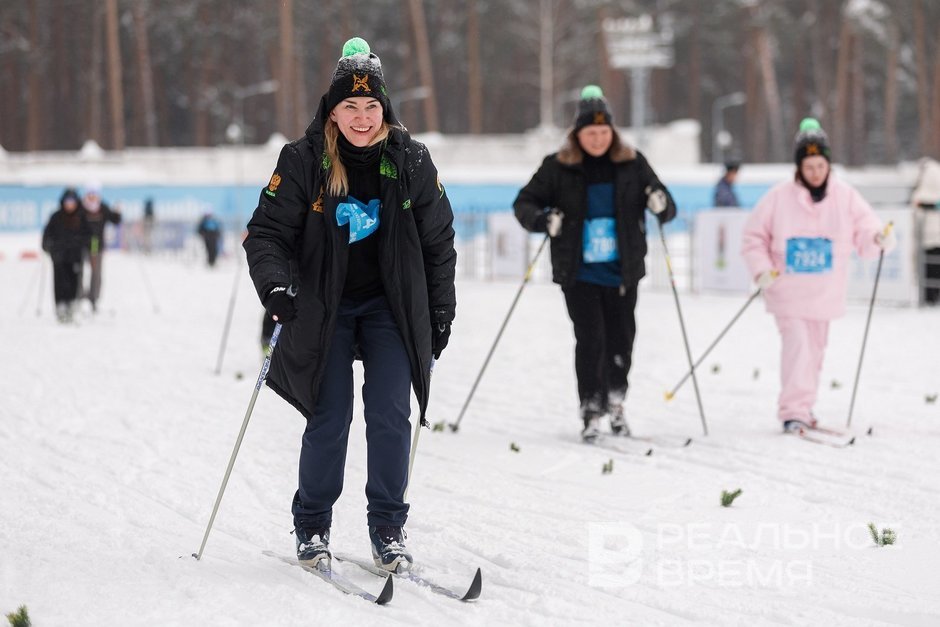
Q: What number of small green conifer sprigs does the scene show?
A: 11